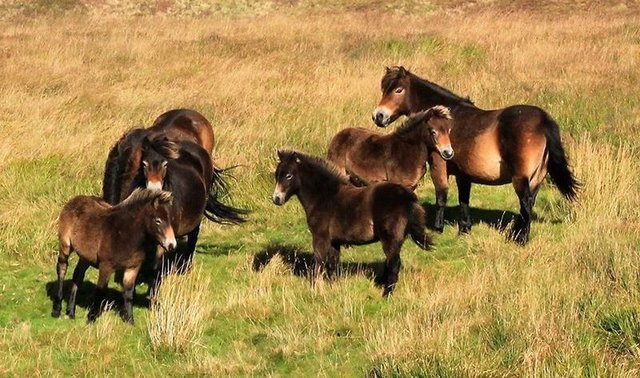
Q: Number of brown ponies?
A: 6